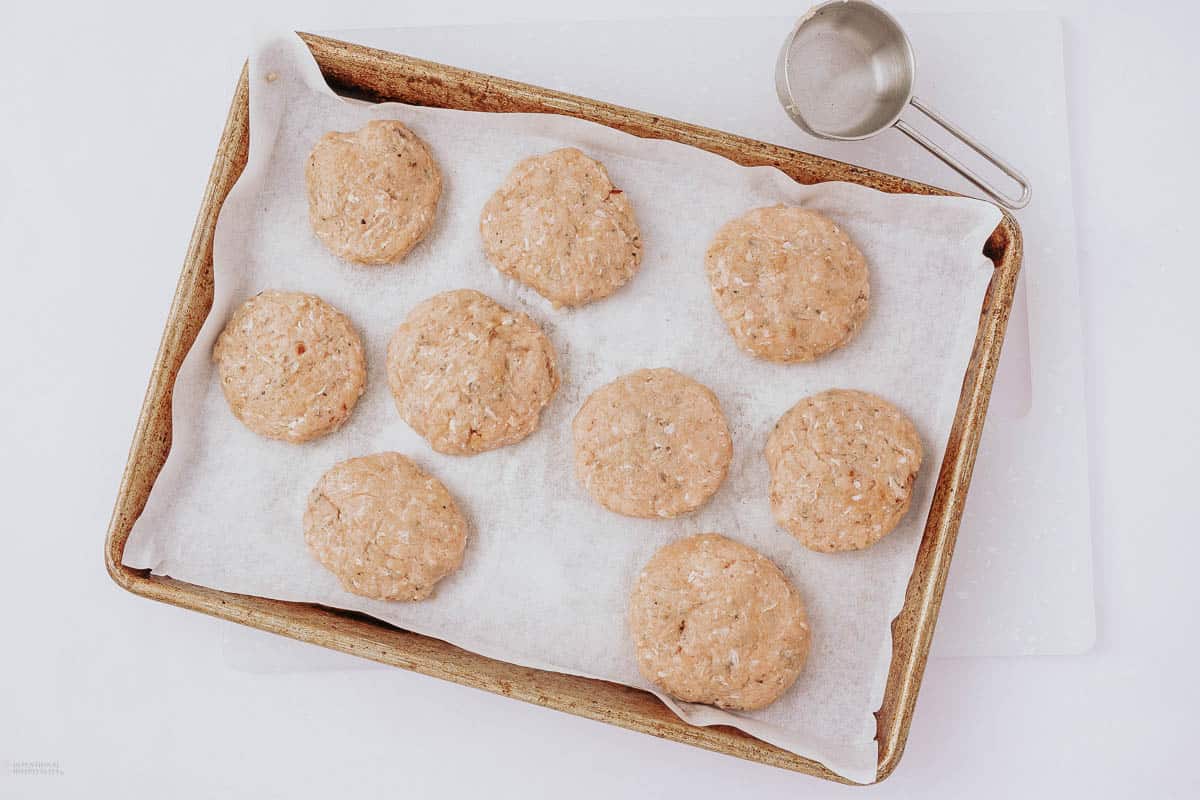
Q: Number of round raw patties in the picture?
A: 9